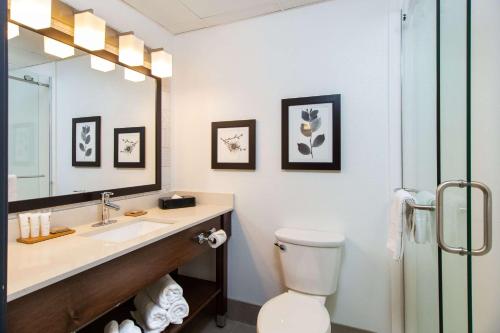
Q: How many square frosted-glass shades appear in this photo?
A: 4